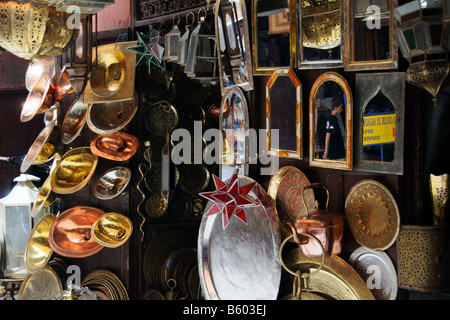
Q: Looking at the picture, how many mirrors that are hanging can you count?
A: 8